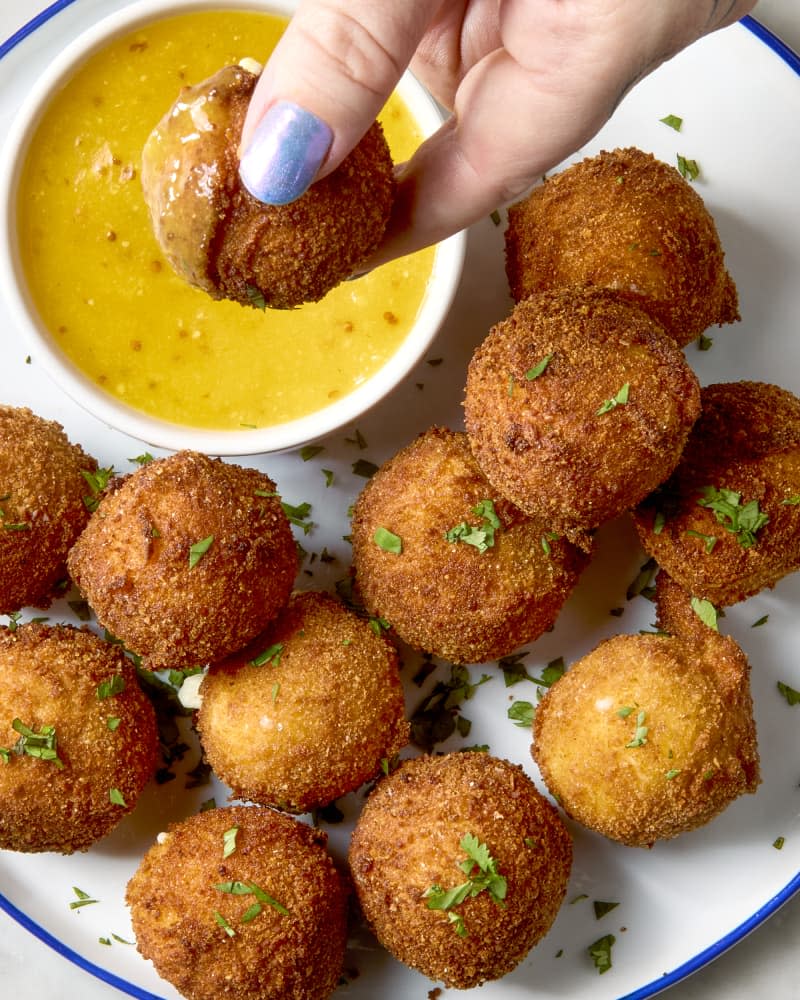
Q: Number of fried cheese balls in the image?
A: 12